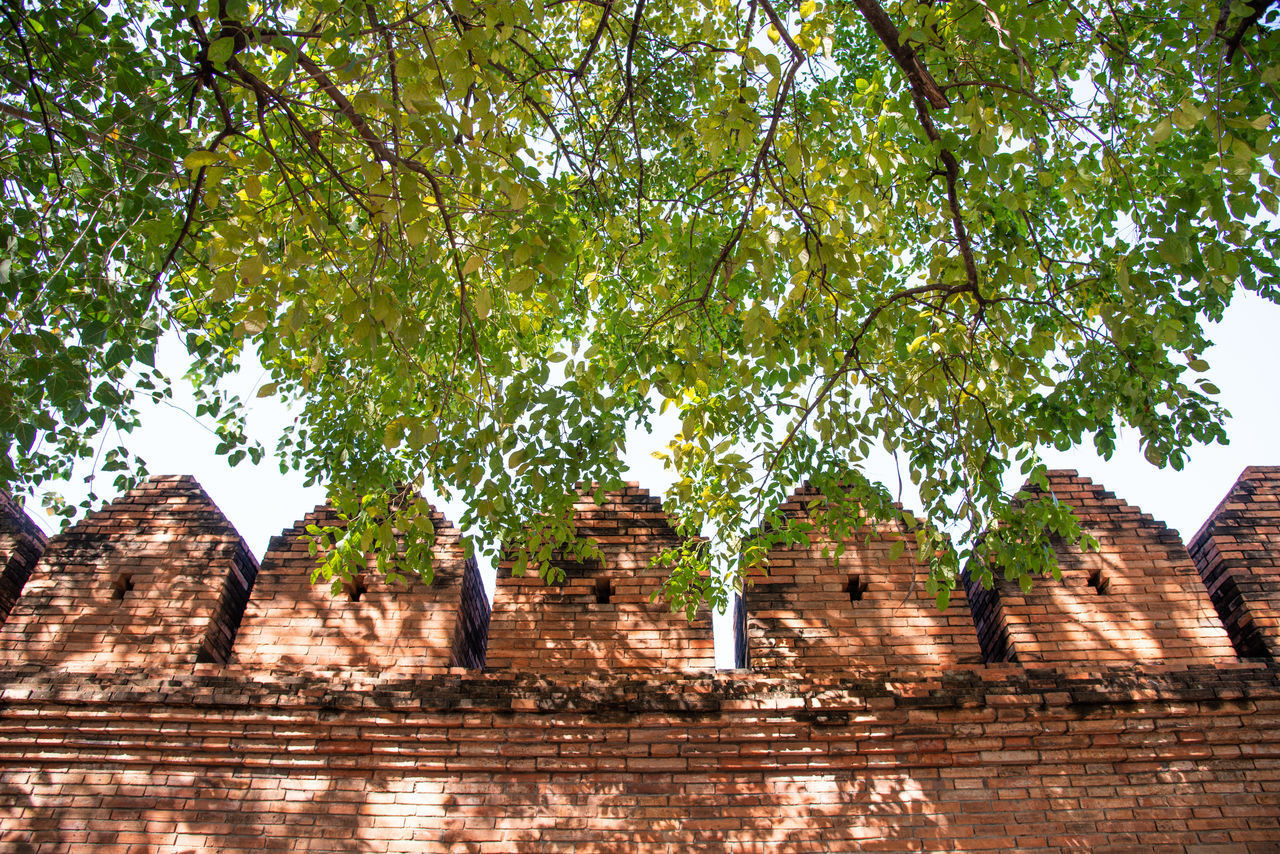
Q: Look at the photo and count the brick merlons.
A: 7